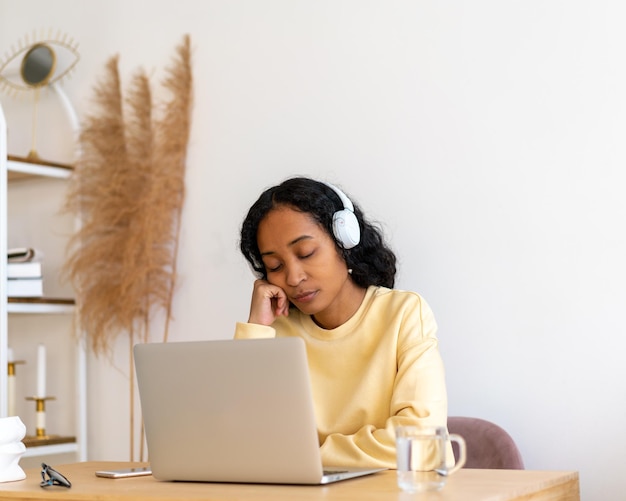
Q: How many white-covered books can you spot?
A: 2